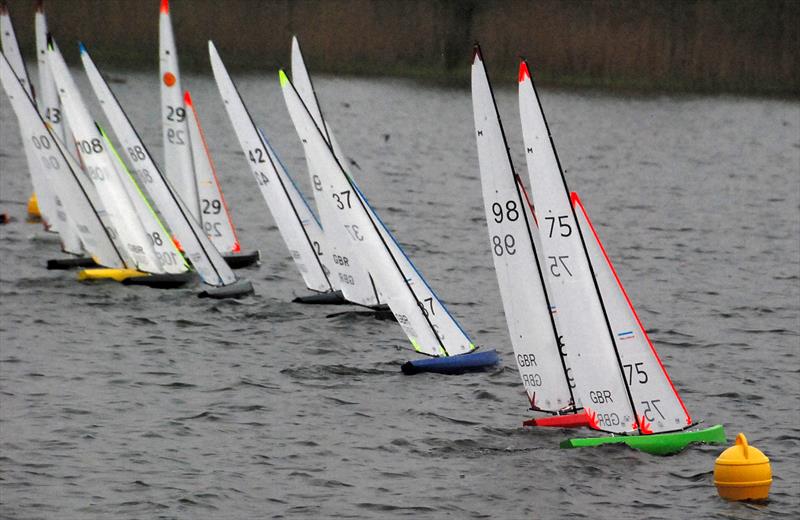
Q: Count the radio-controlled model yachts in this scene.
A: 11